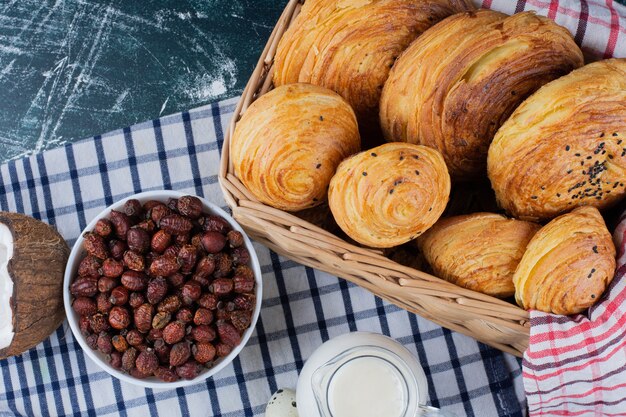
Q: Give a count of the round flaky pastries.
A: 7